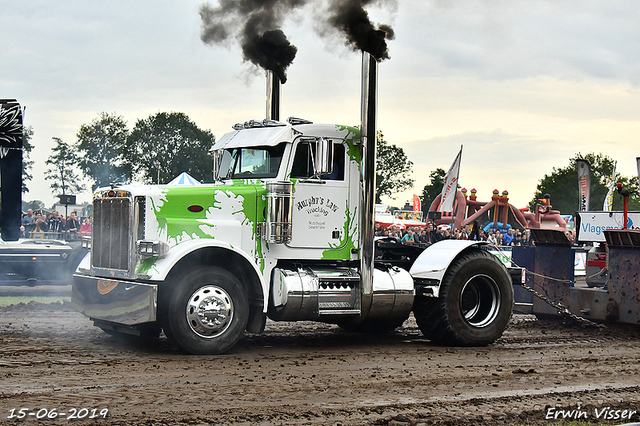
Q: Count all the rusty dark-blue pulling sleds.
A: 1